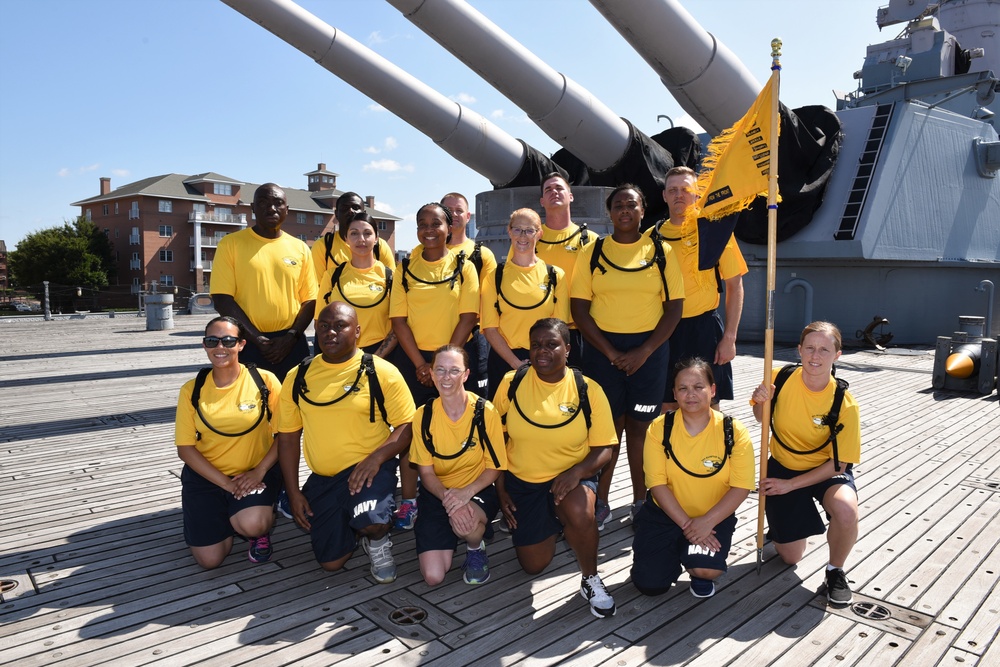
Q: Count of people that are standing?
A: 9